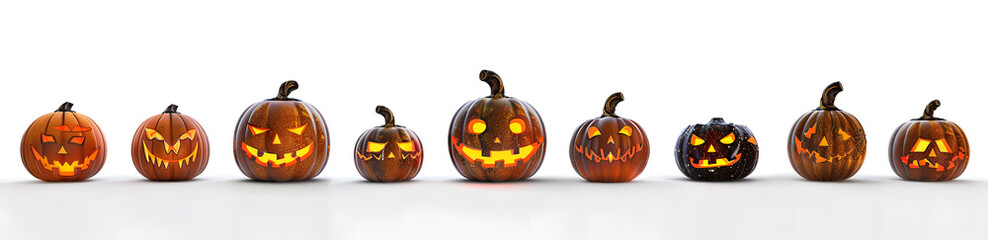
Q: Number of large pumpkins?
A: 2